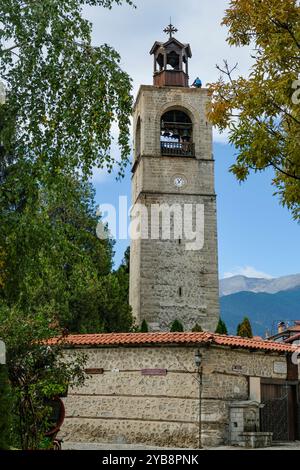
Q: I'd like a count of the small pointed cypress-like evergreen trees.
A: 5